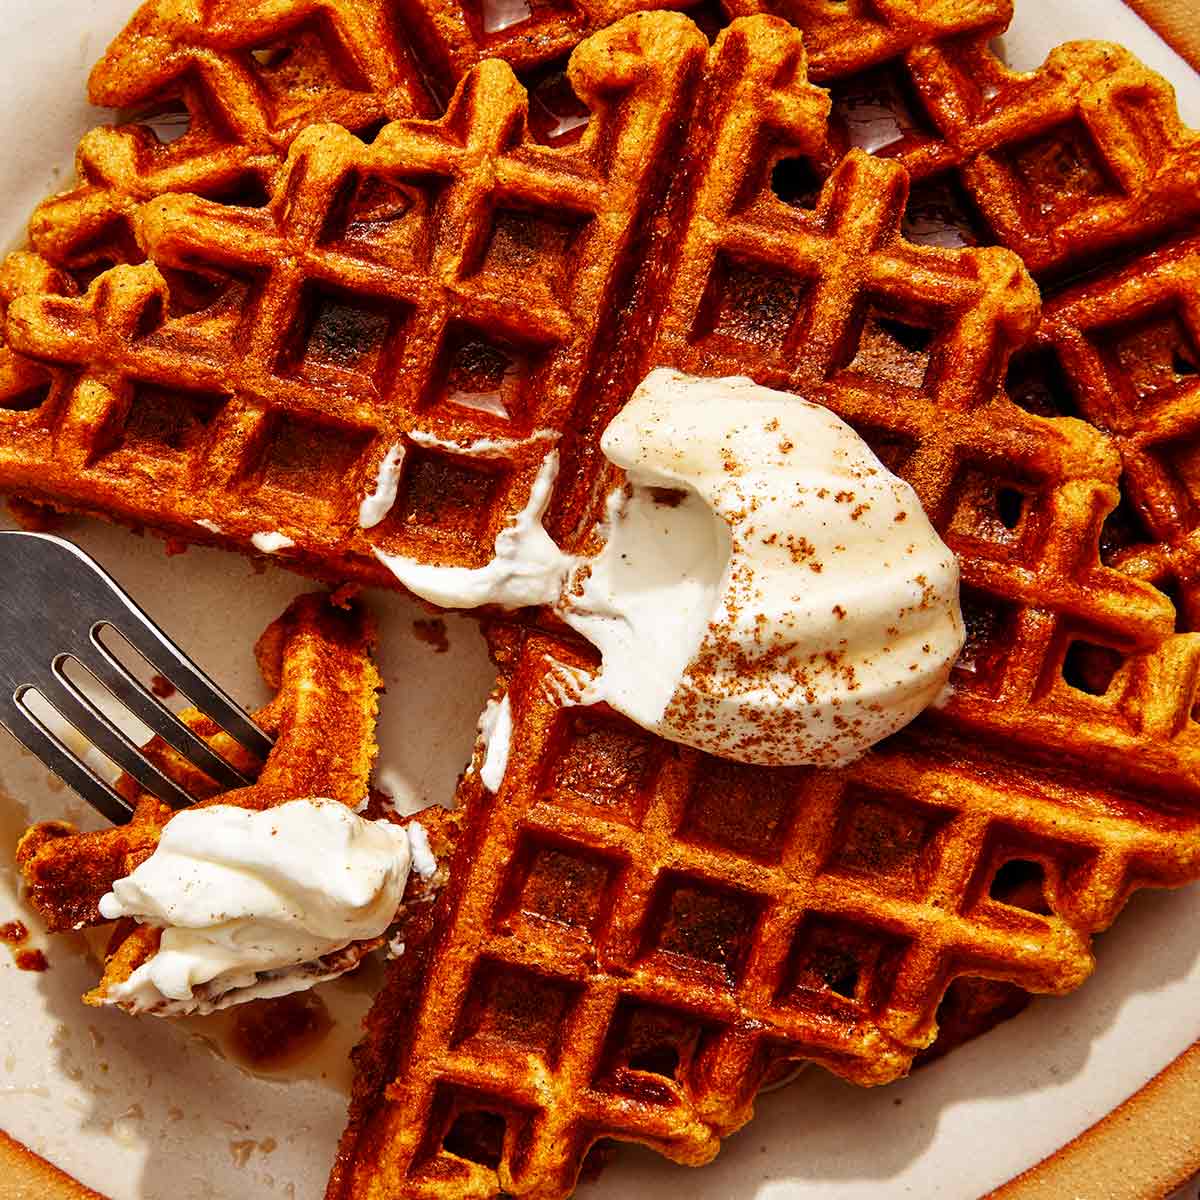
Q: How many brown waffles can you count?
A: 2